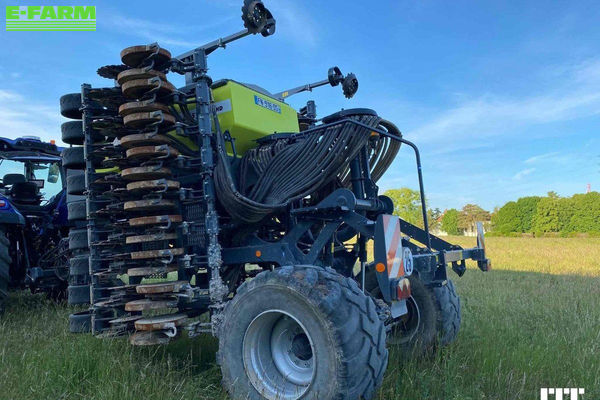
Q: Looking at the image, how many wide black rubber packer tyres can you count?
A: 9